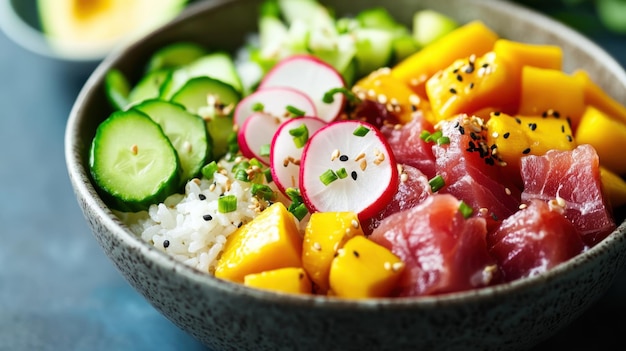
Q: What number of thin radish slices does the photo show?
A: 5